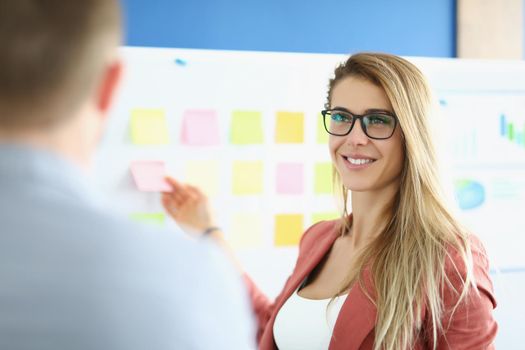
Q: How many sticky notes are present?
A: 14